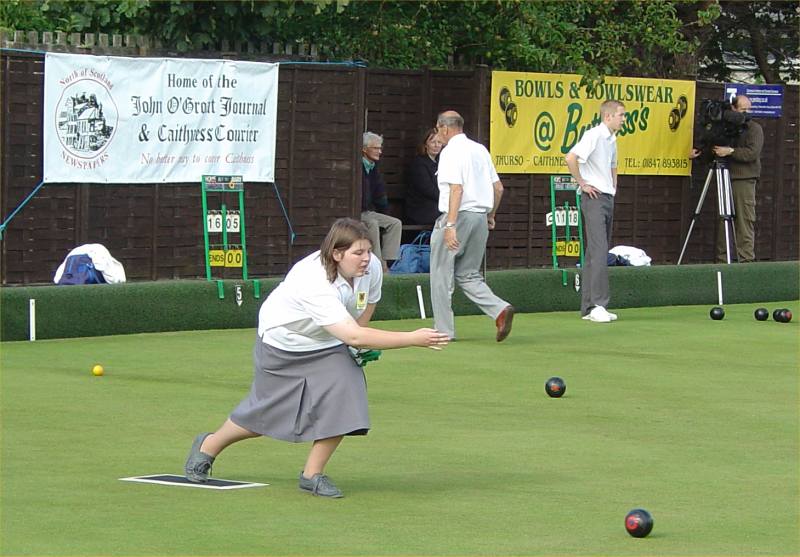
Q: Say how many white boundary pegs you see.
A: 3